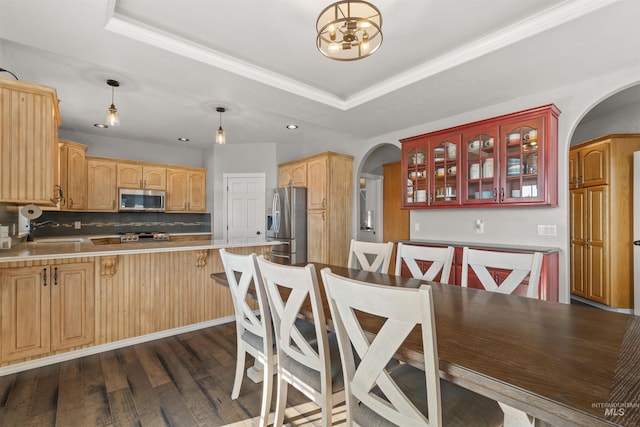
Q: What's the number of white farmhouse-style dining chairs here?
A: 6